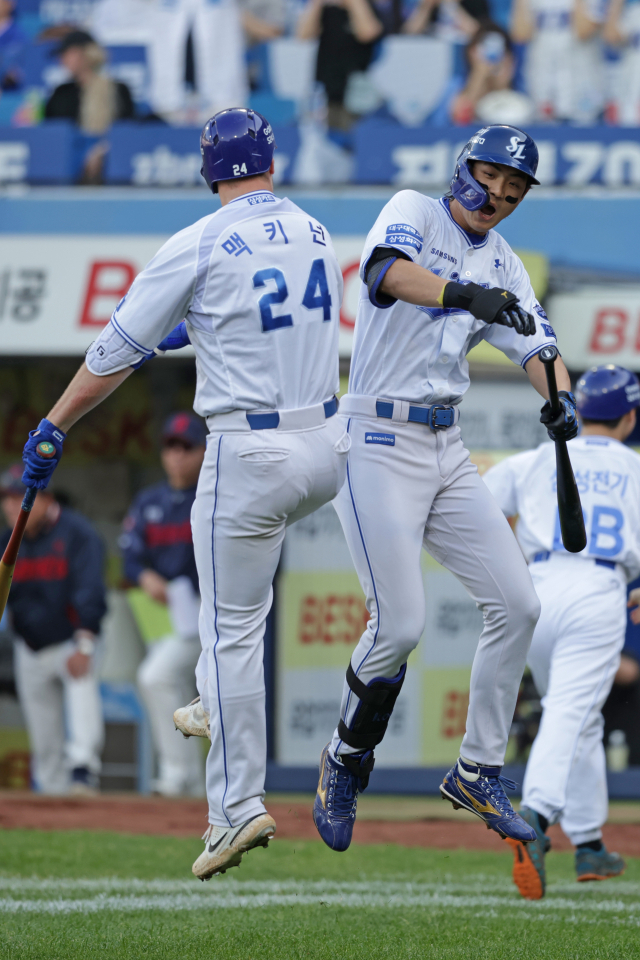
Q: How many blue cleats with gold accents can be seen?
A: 2